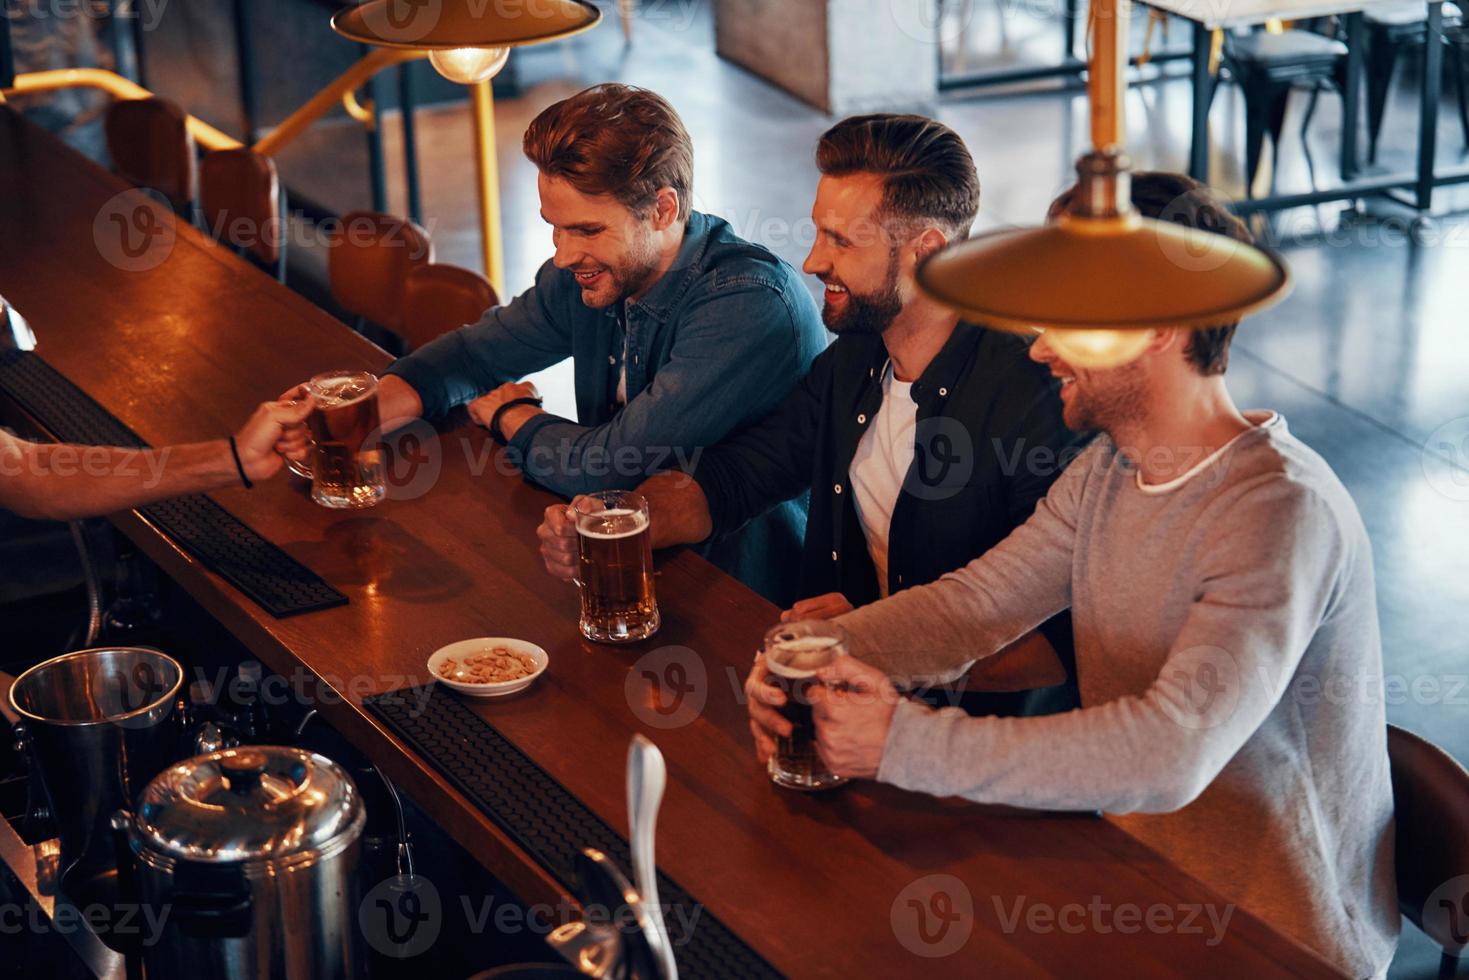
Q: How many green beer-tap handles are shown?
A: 0